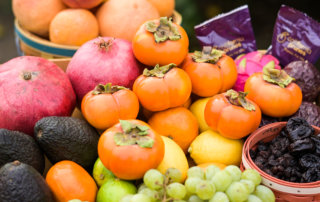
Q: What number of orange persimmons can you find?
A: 7